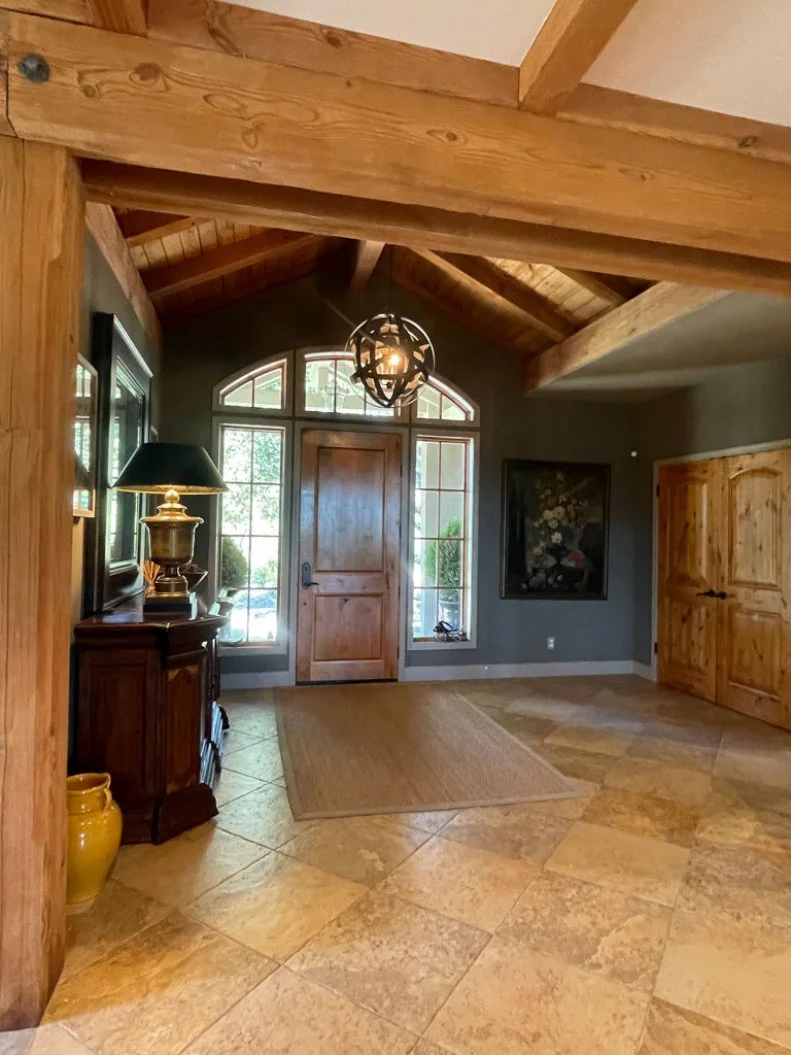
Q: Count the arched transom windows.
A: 3